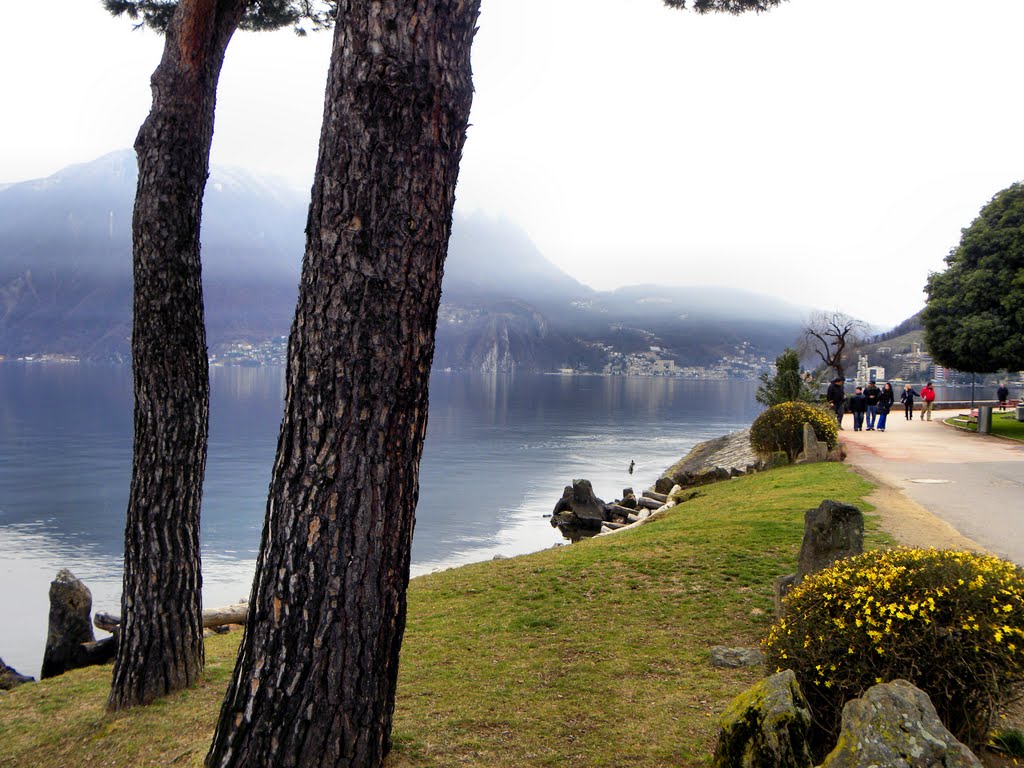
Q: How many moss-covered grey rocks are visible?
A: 2